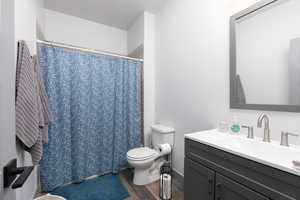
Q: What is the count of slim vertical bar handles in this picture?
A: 2